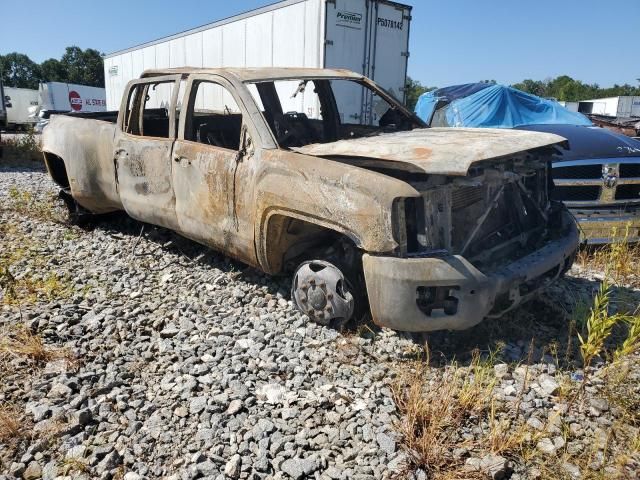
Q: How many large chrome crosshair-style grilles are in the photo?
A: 1